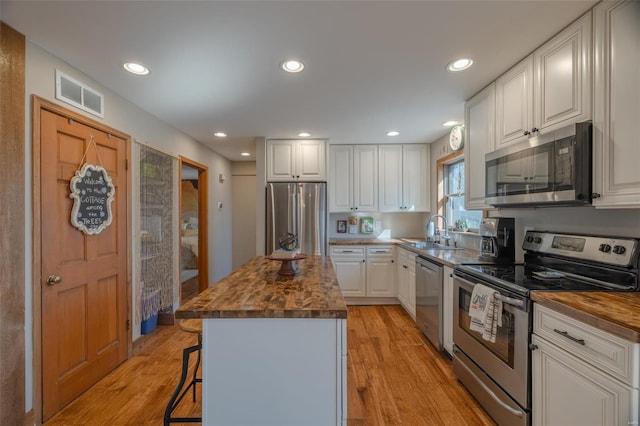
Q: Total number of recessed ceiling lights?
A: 8